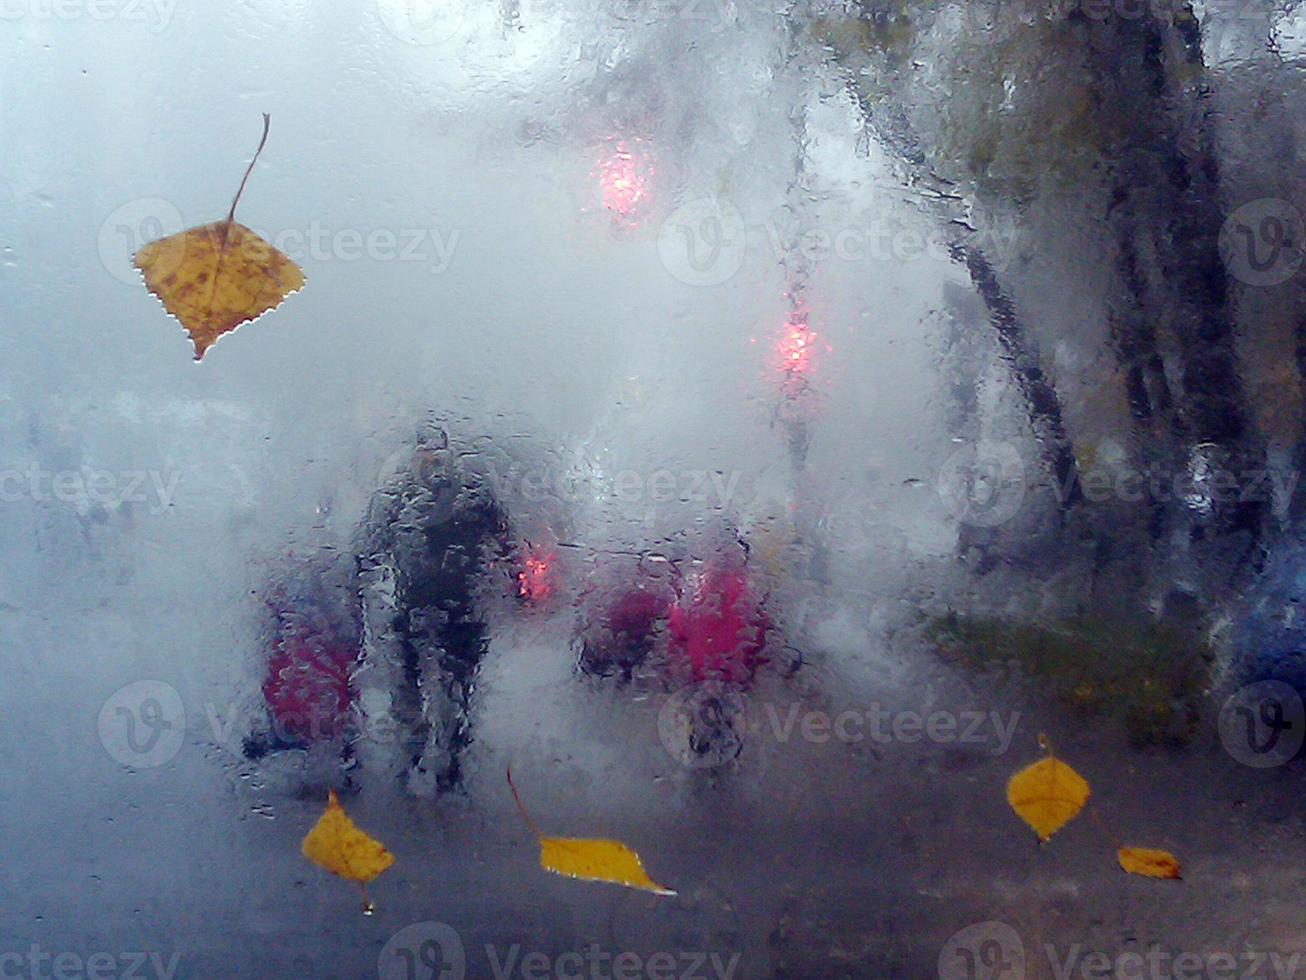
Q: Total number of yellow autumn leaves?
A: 5